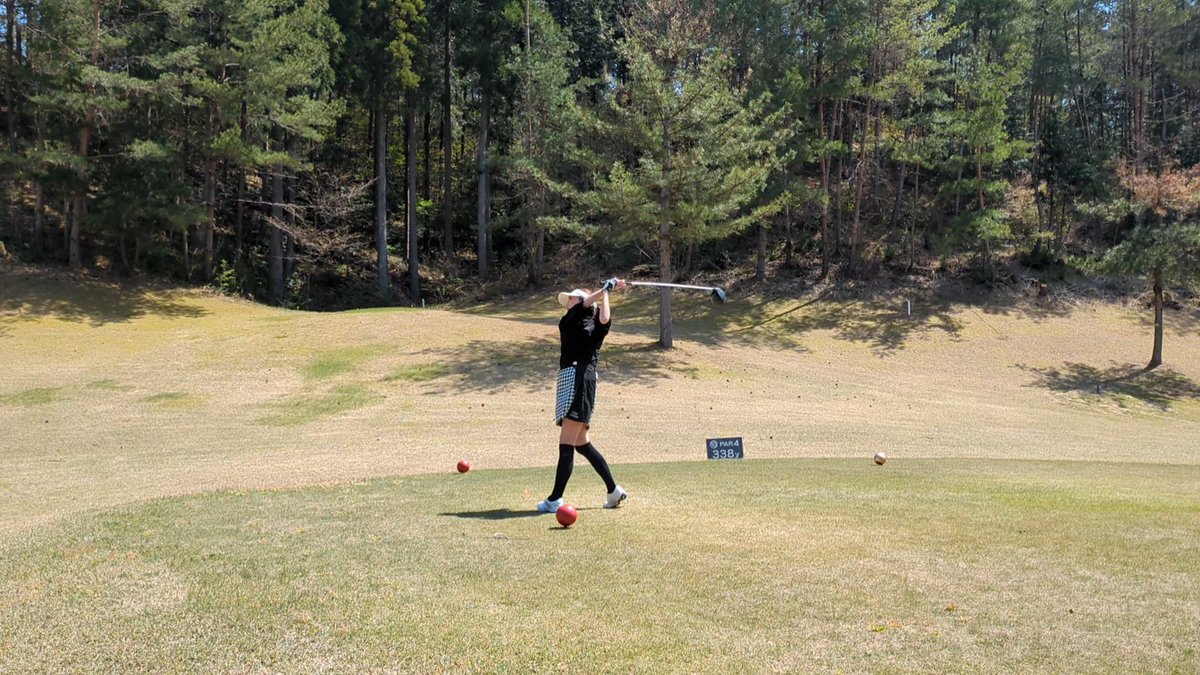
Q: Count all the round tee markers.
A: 3